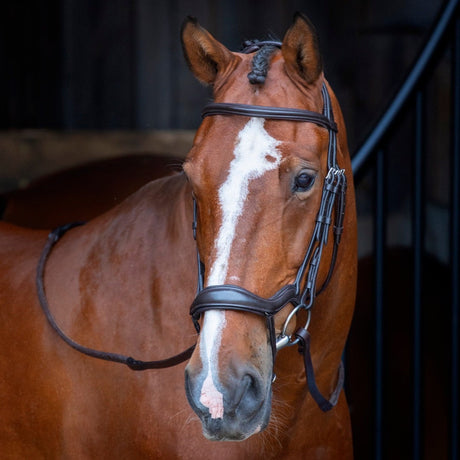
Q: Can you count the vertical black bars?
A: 3